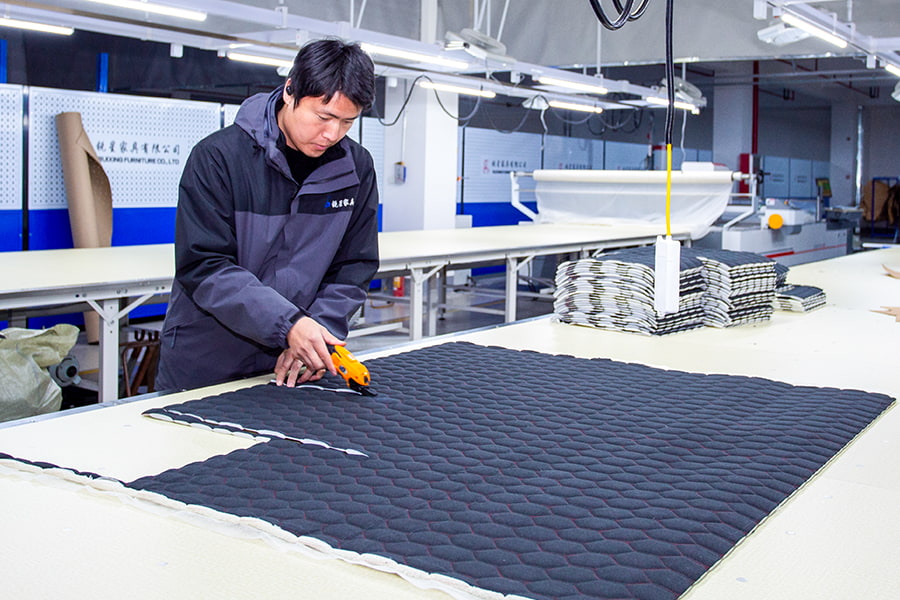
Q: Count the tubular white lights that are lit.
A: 10